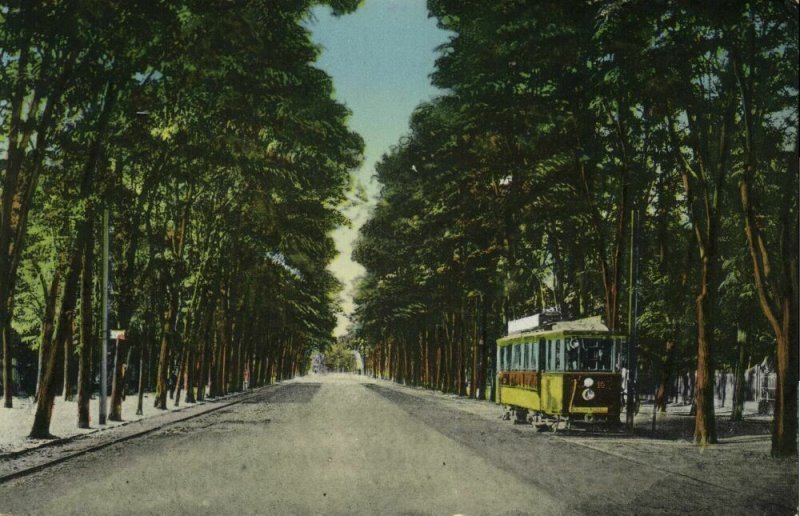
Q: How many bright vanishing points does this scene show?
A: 1